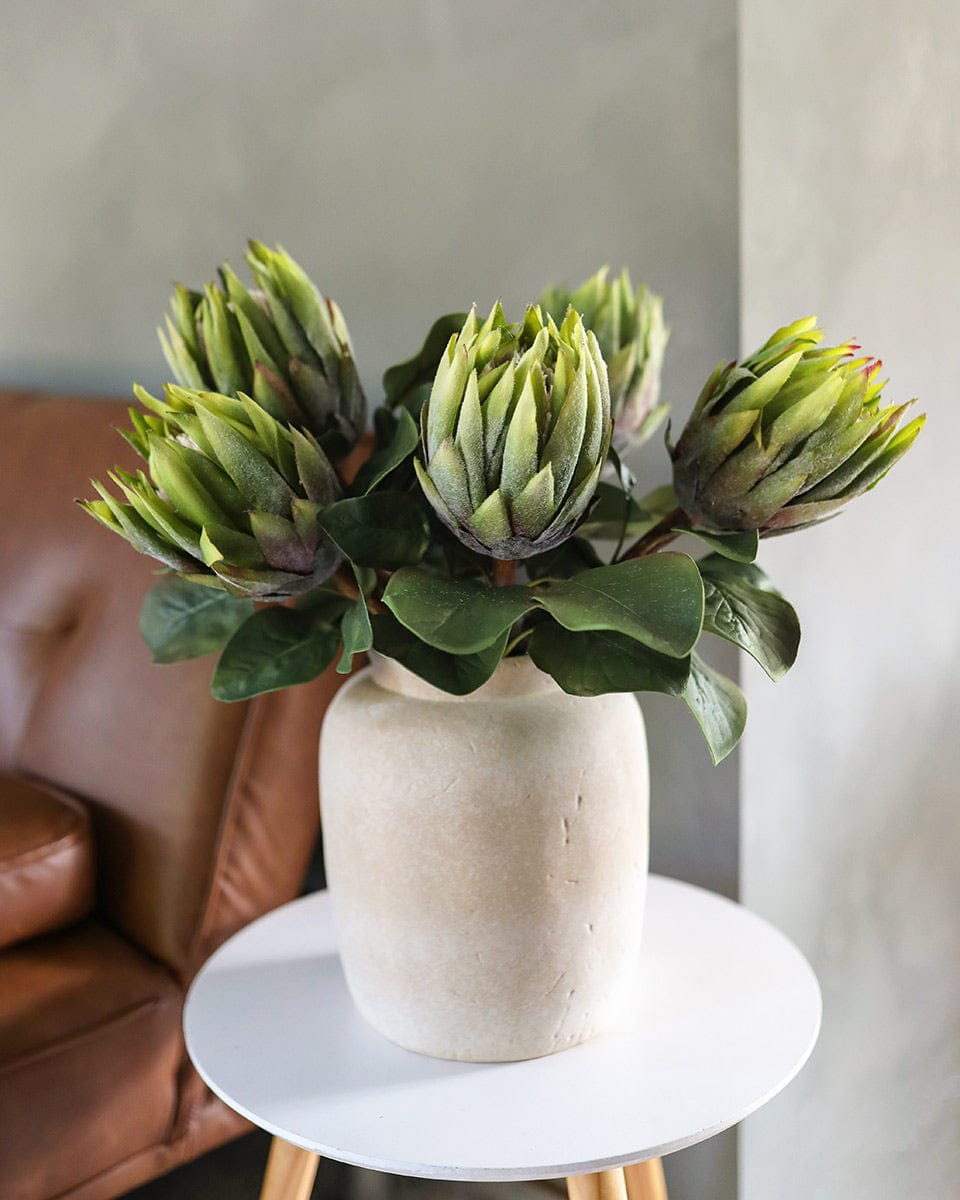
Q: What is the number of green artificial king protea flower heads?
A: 5